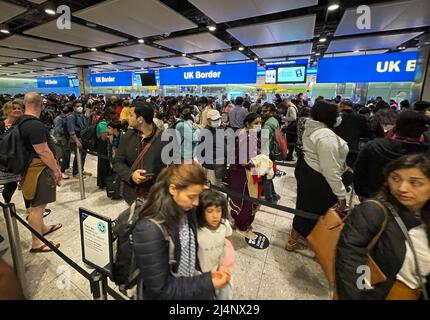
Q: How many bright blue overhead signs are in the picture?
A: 4